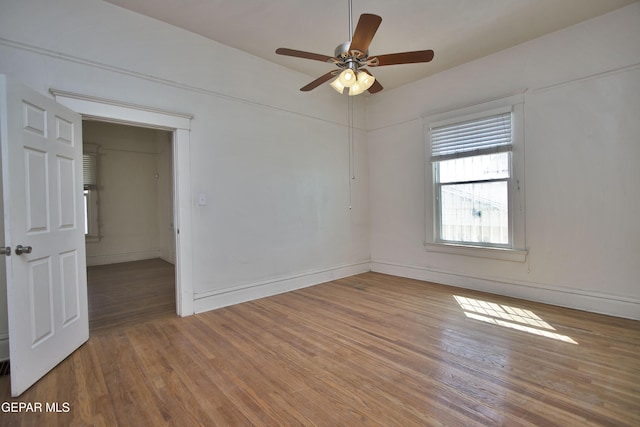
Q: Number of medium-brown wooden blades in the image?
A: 5